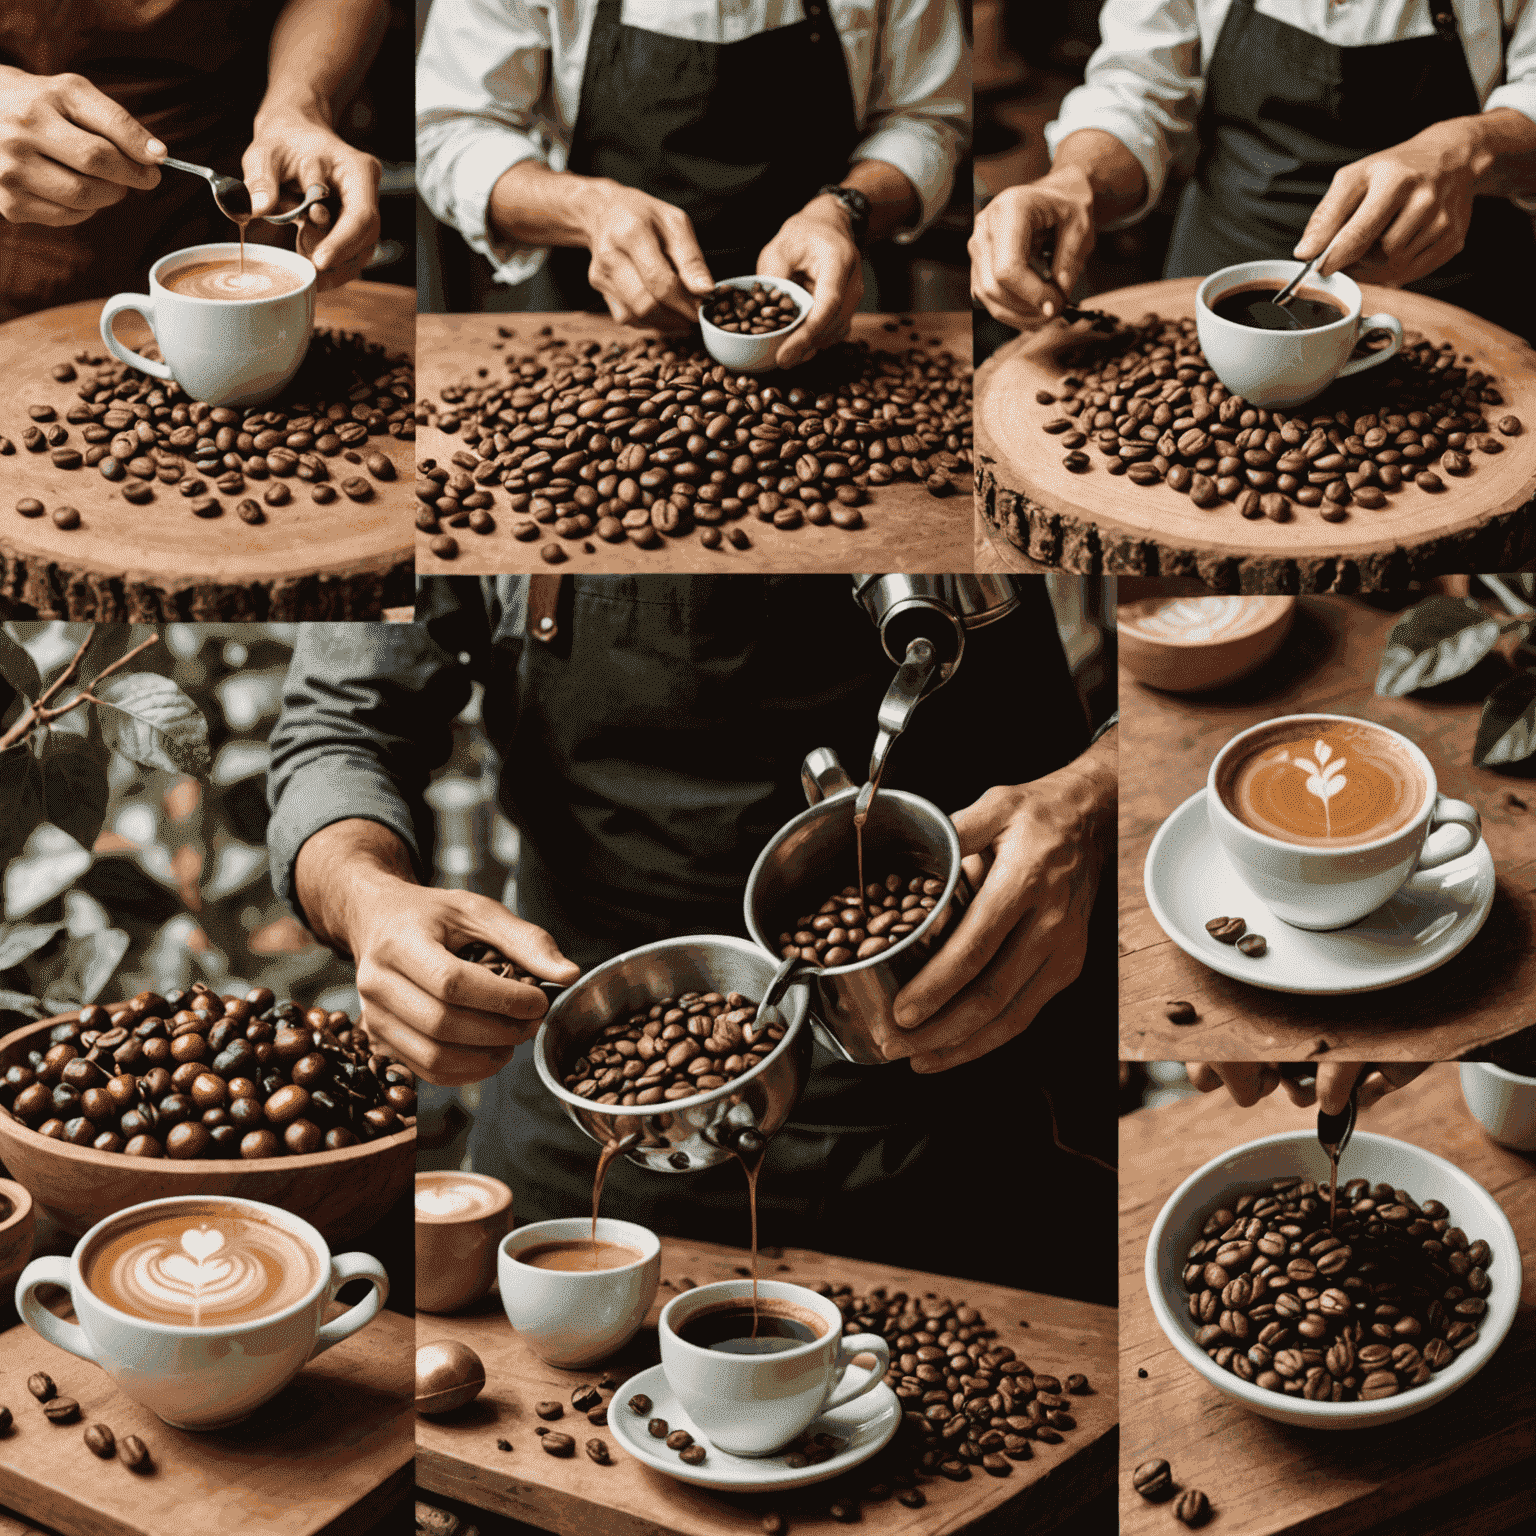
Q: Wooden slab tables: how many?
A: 2